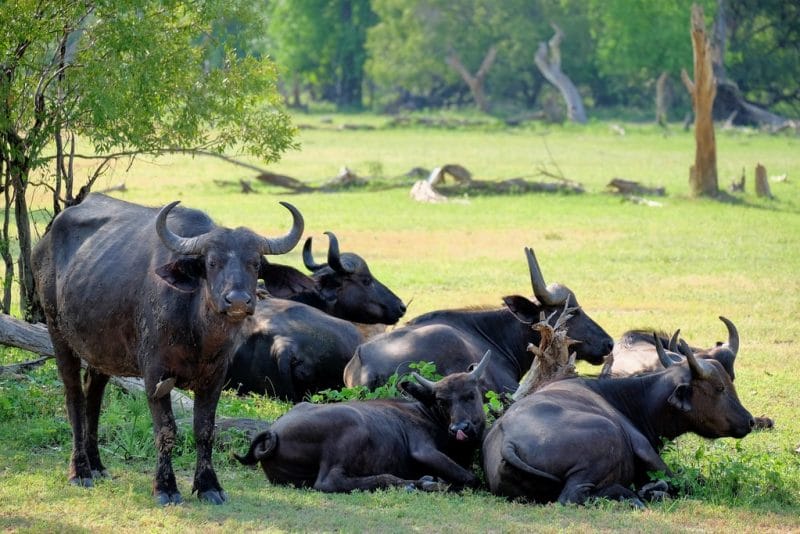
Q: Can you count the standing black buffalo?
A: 1